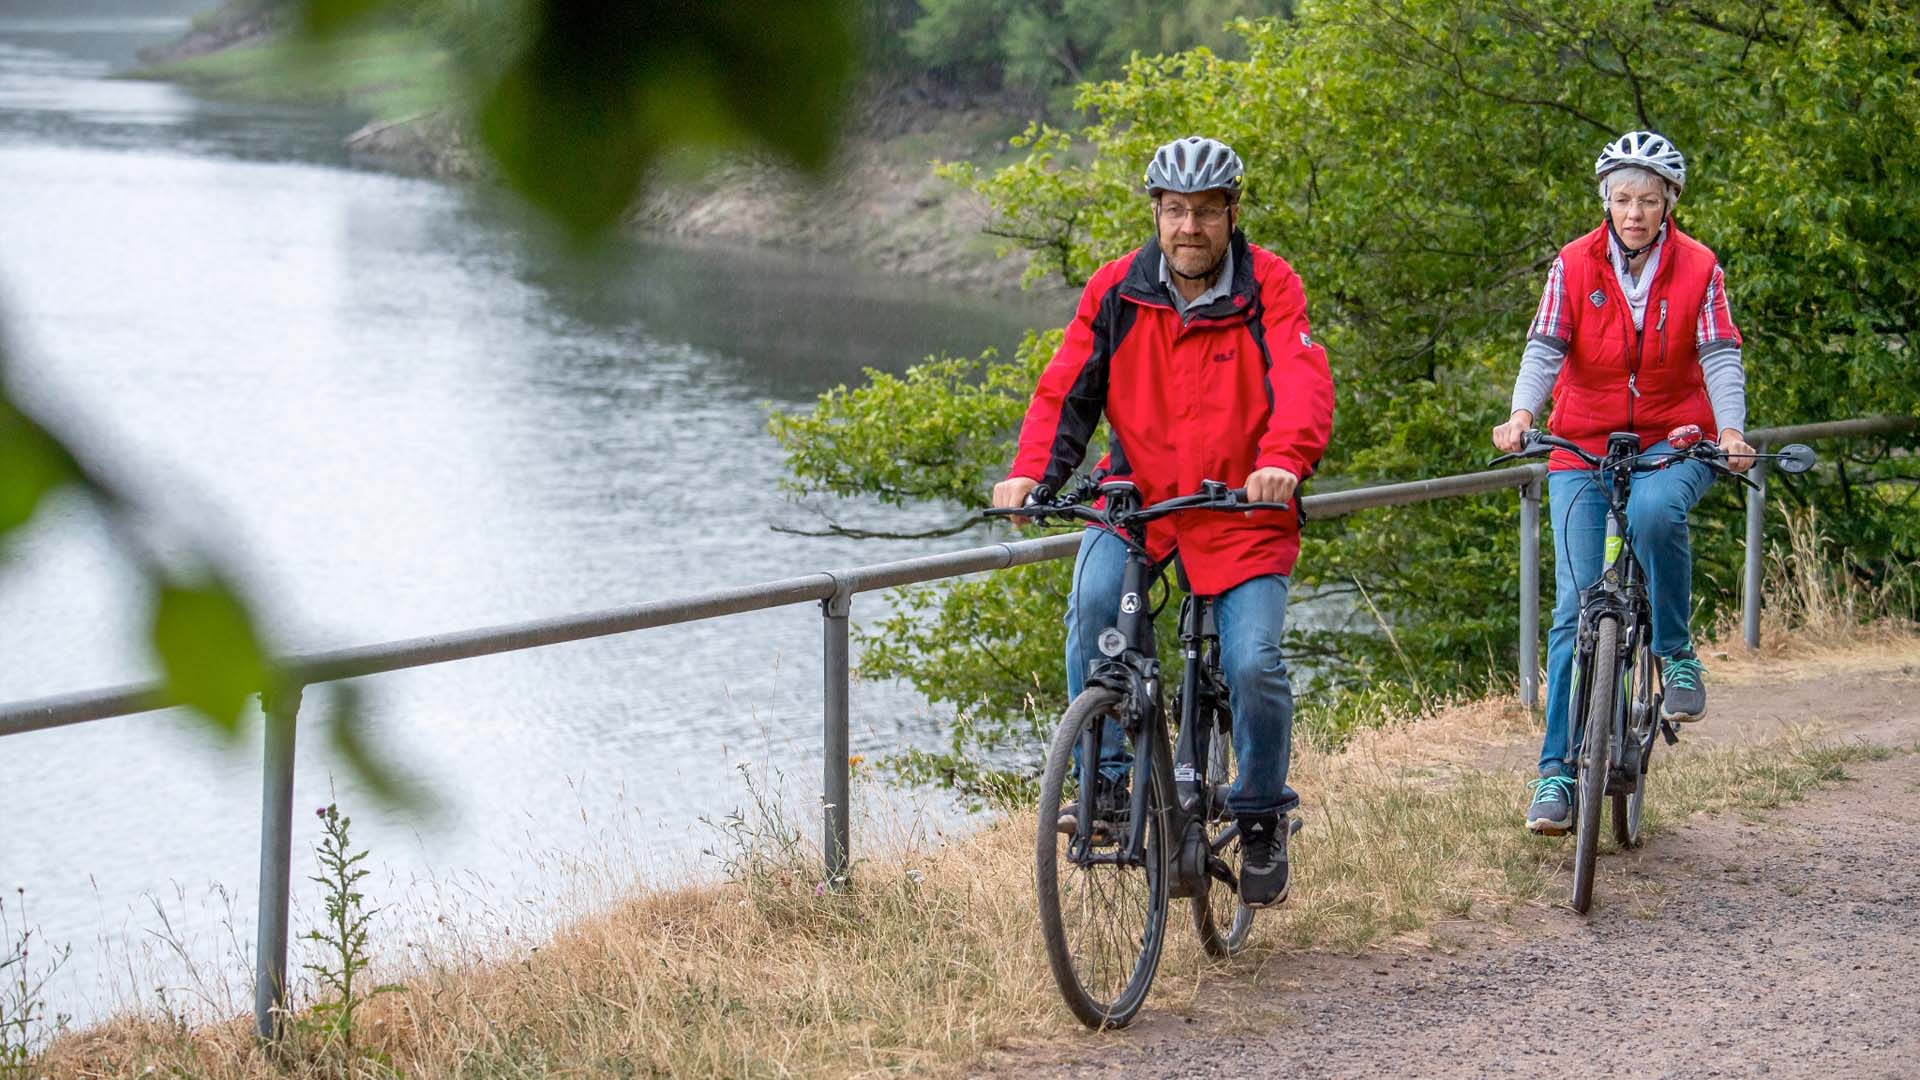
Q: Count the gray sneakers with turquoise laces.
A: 2